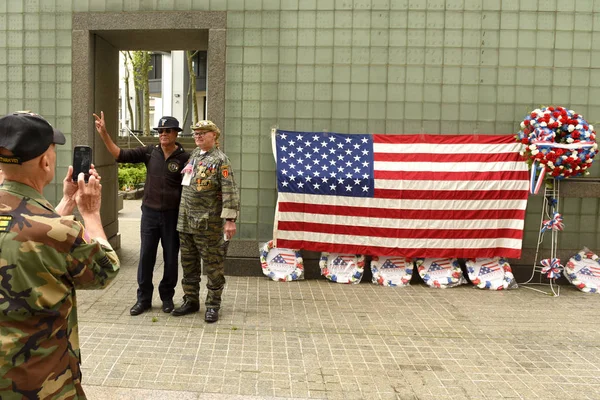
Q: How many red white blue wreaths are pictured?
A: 7